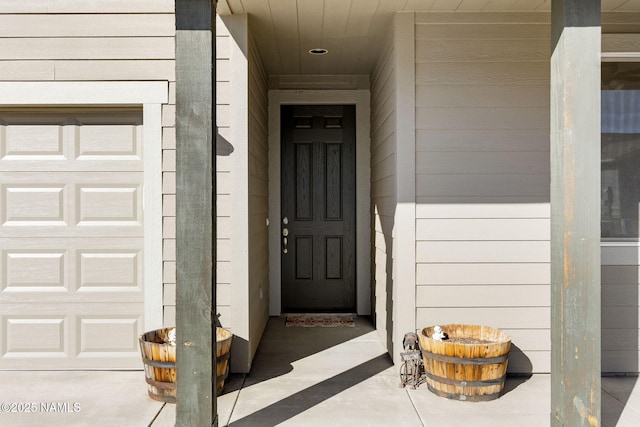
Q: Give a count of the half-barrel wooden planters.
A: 2